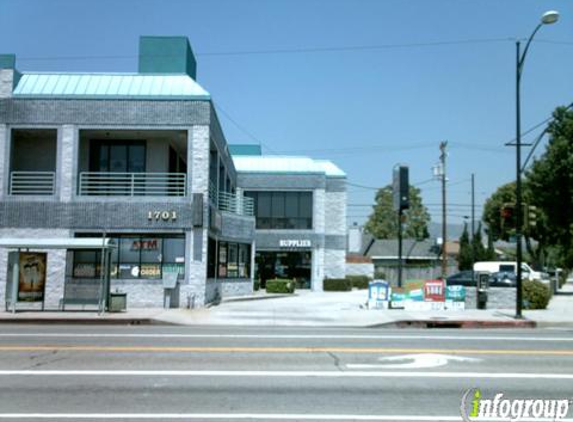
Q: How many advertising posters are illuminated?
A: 1